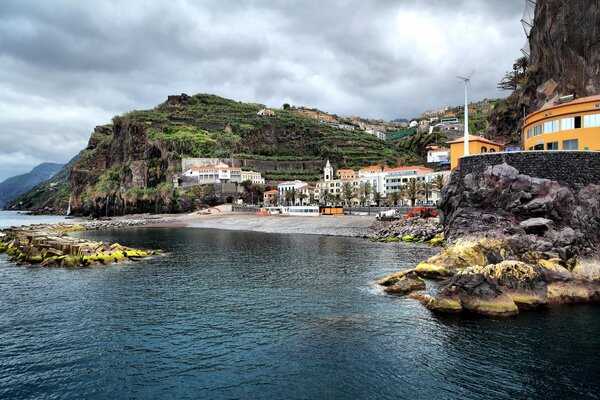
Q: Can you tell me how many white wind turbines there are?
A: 1